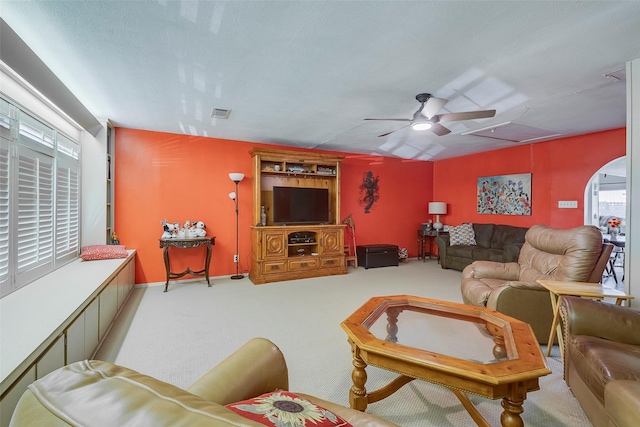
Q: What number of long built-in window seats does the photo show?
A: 1